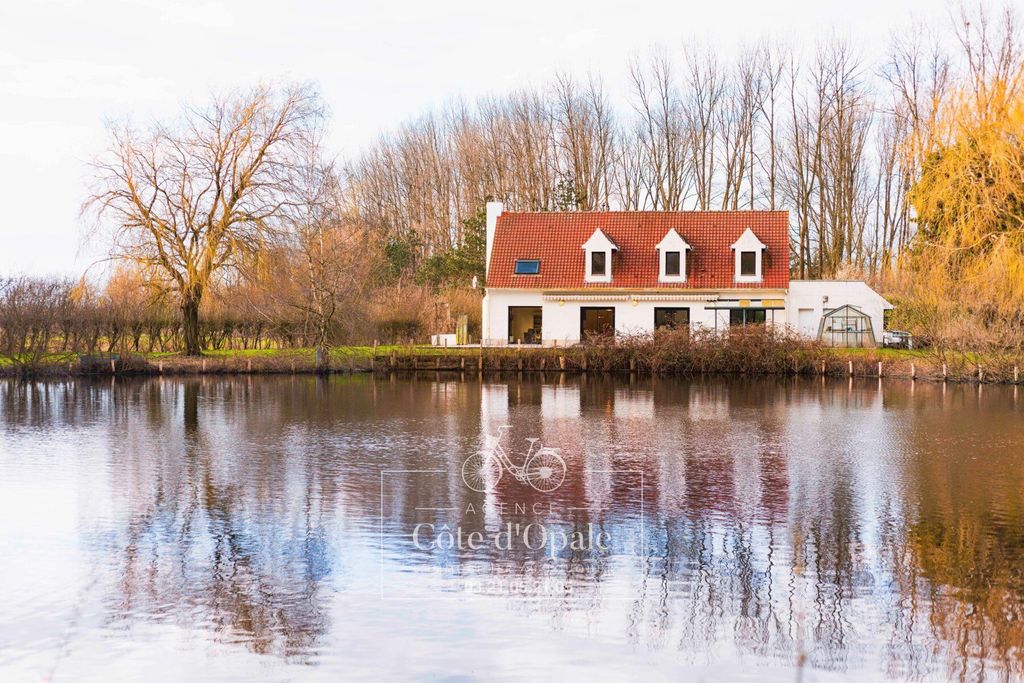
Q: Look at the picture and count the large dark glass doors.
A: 4